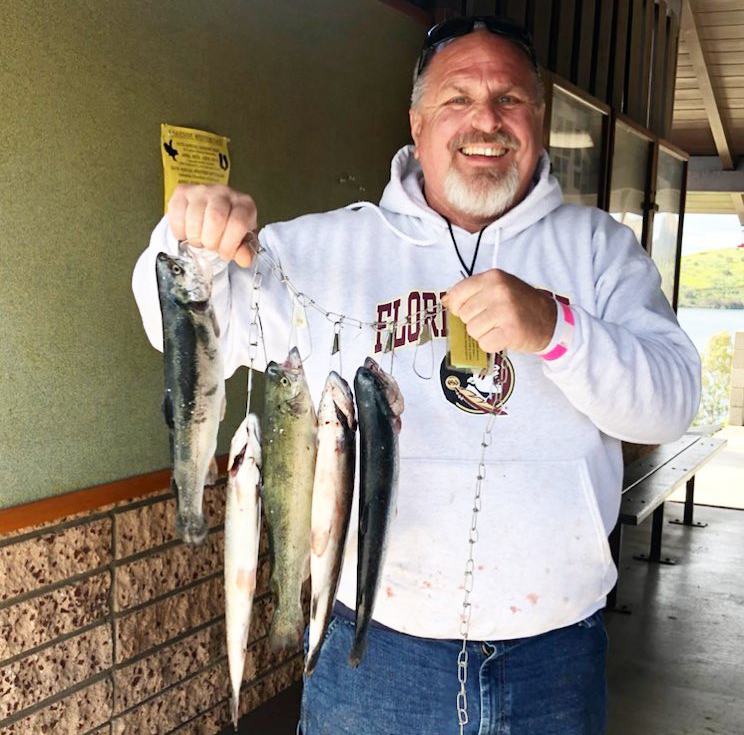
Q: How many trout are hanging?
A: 5